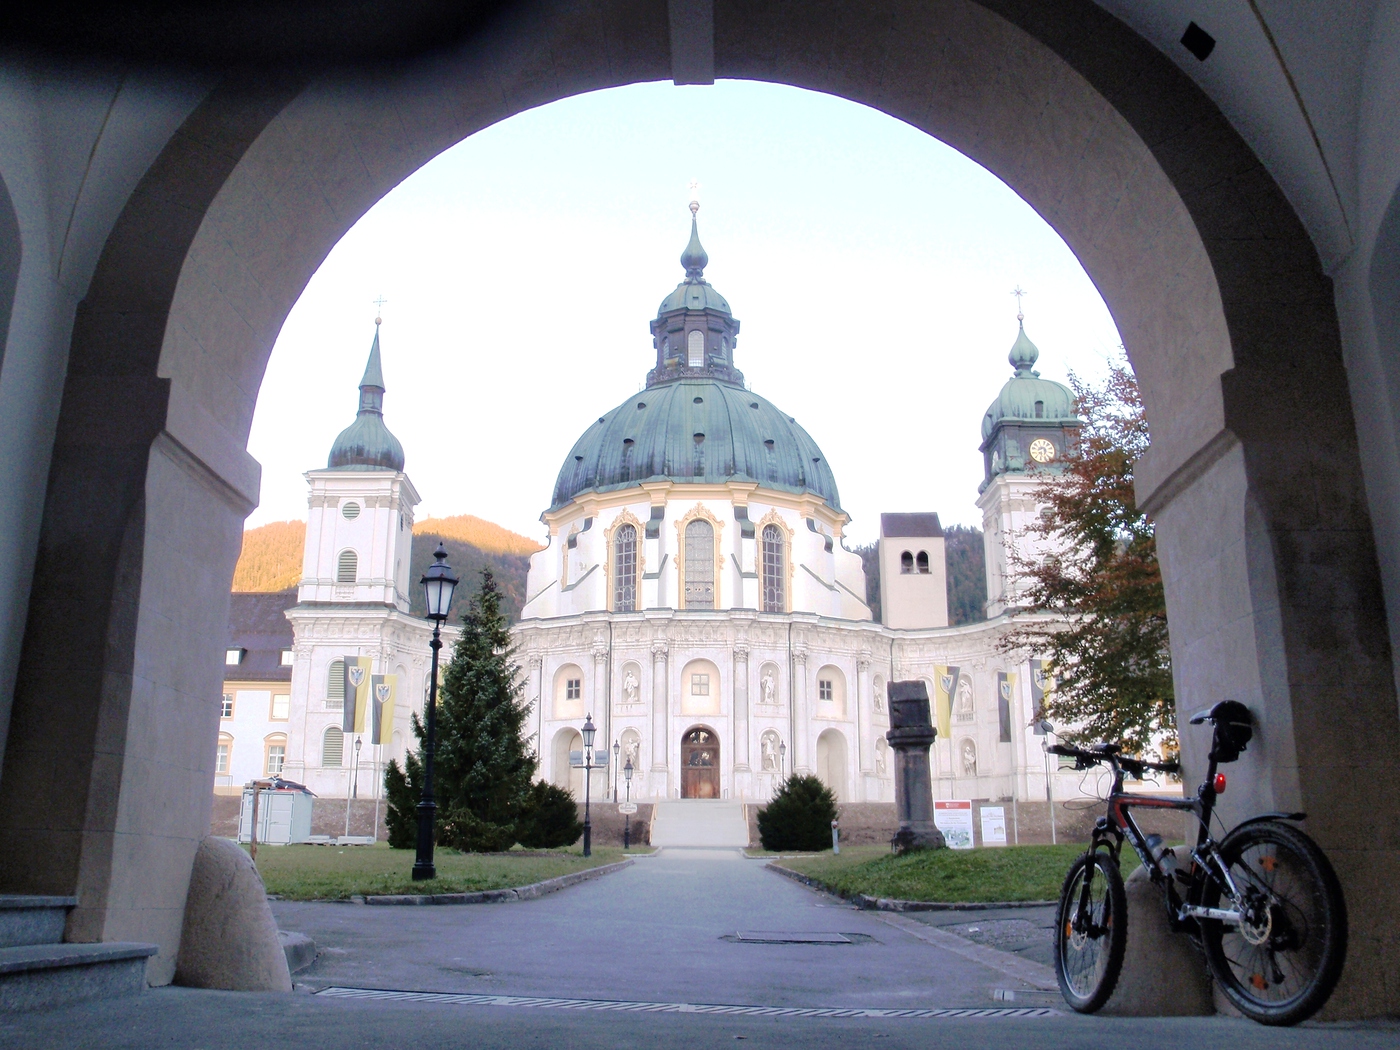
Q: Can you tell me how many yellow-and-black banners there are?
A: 5